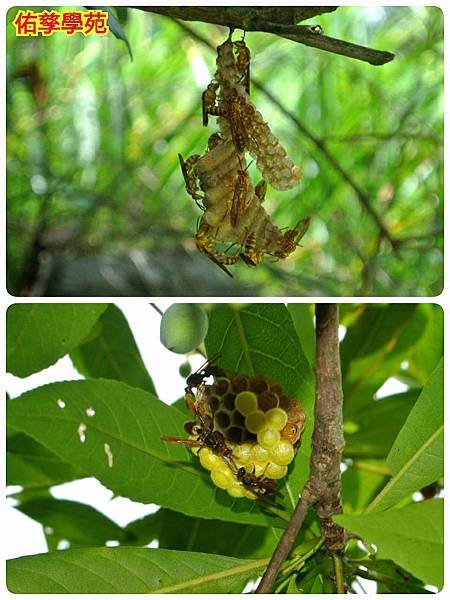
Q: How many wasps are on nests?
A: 13